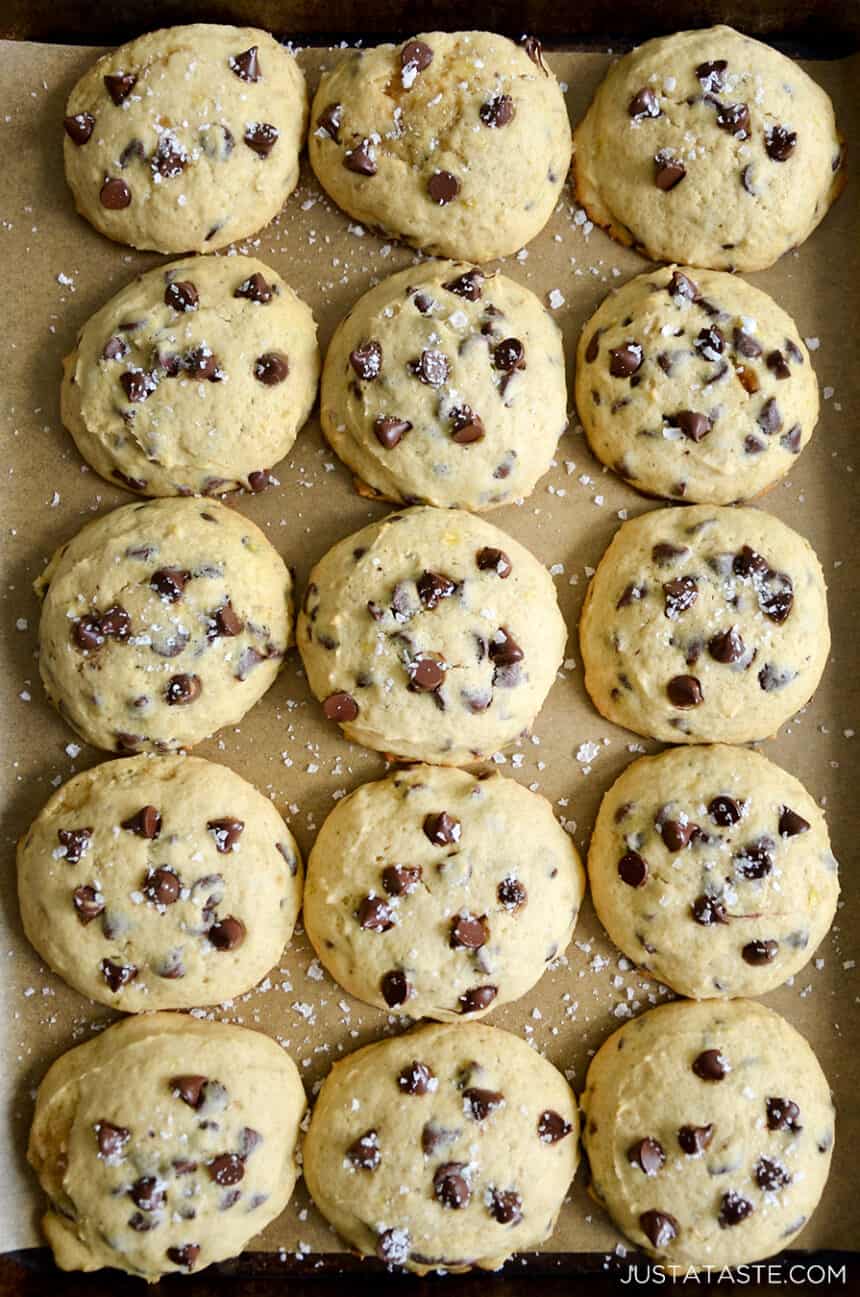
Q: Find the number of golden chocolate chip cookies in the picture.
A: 15